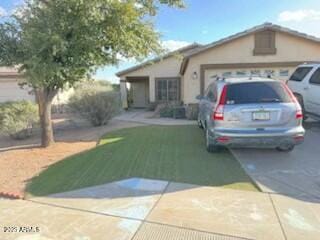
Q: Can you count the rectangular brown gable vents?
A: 1